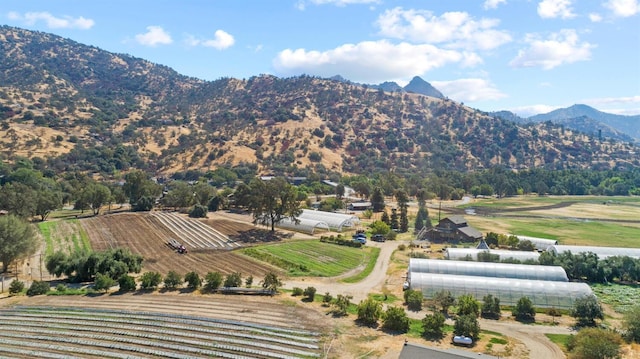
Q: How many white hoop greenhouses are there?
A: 8